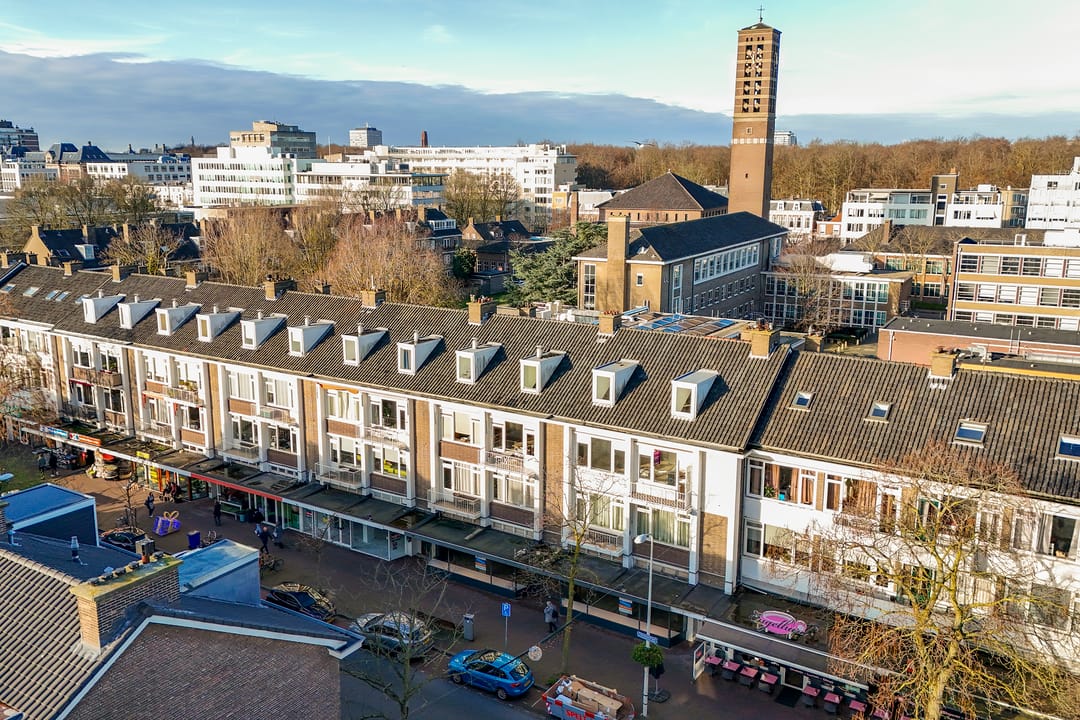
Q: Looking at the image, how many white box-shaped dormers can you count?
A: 12